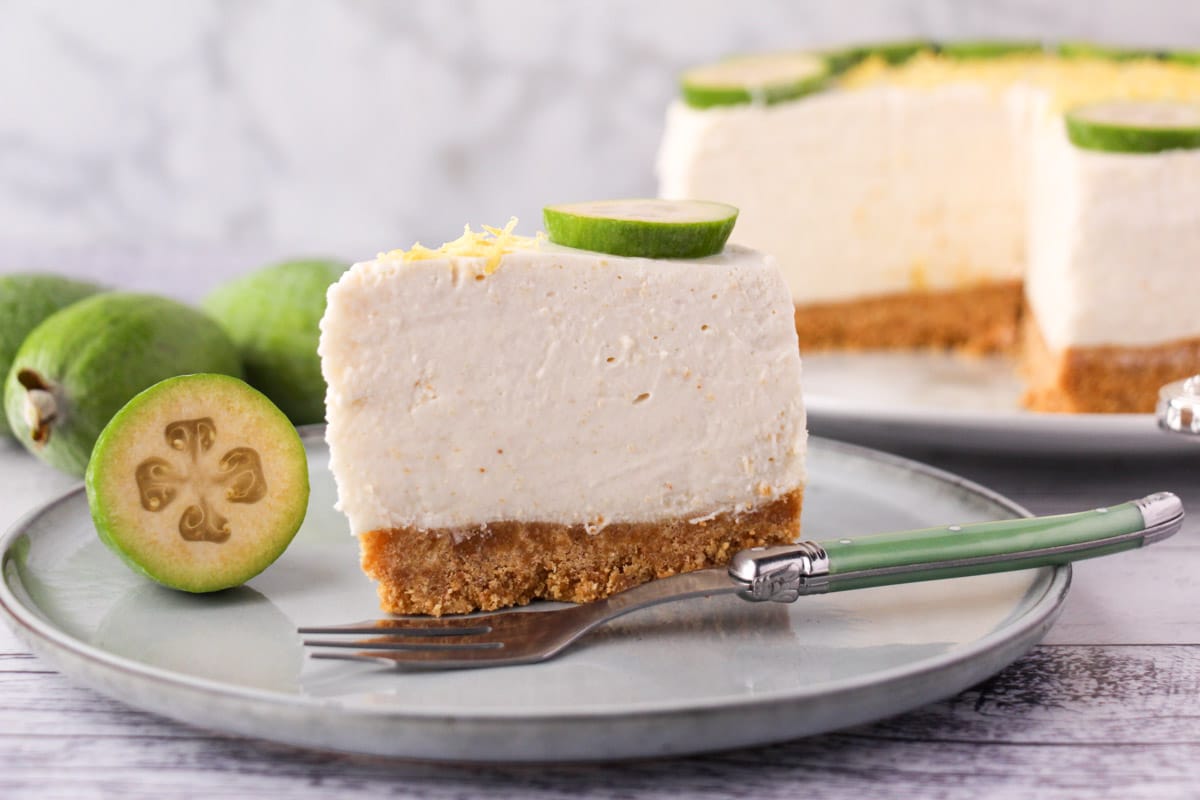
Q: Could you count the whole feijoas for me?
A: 3